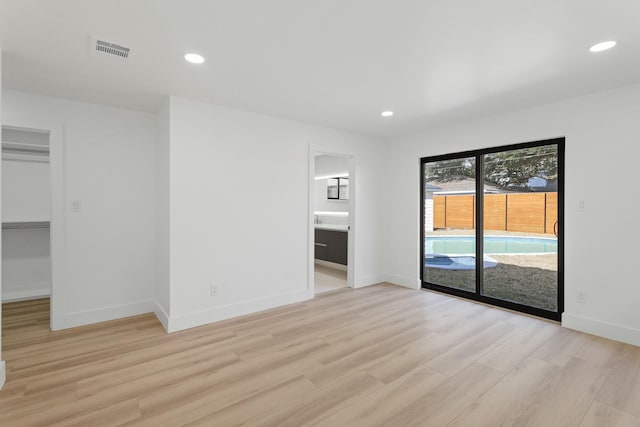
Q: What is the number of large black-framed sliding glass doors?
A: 1